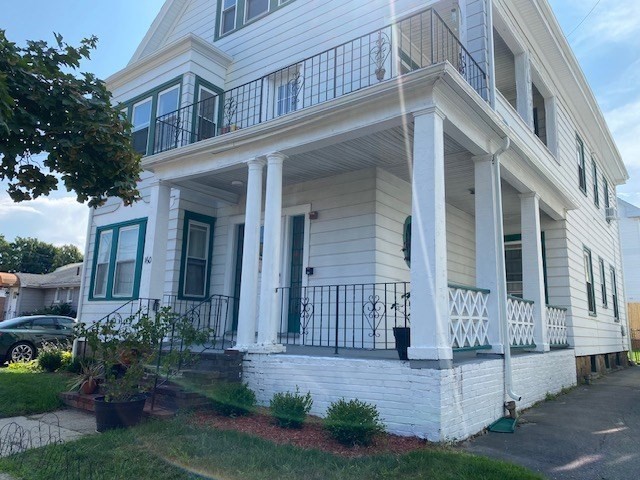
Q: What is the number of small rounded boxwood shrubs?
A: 3